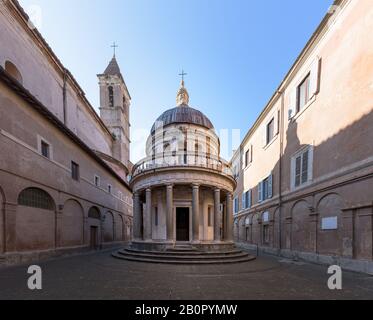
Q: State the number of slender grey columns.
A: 6